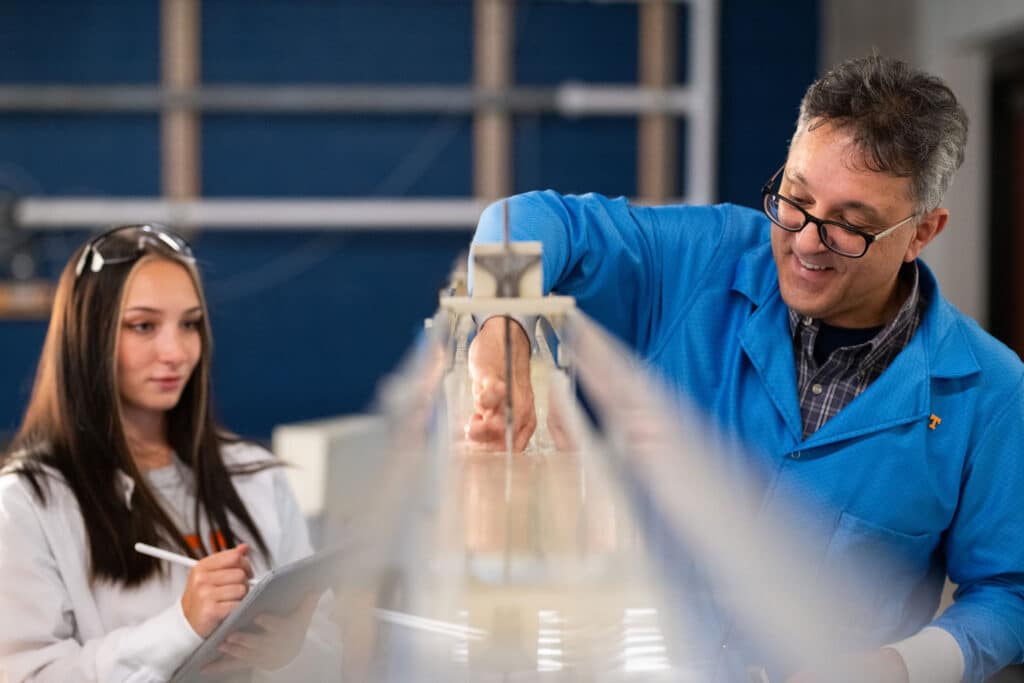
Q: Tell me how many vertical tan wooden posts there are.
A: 3